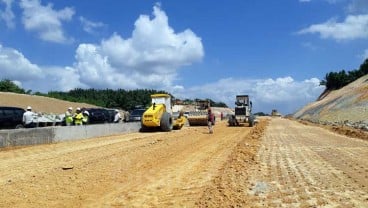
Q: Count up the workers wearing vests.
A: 3